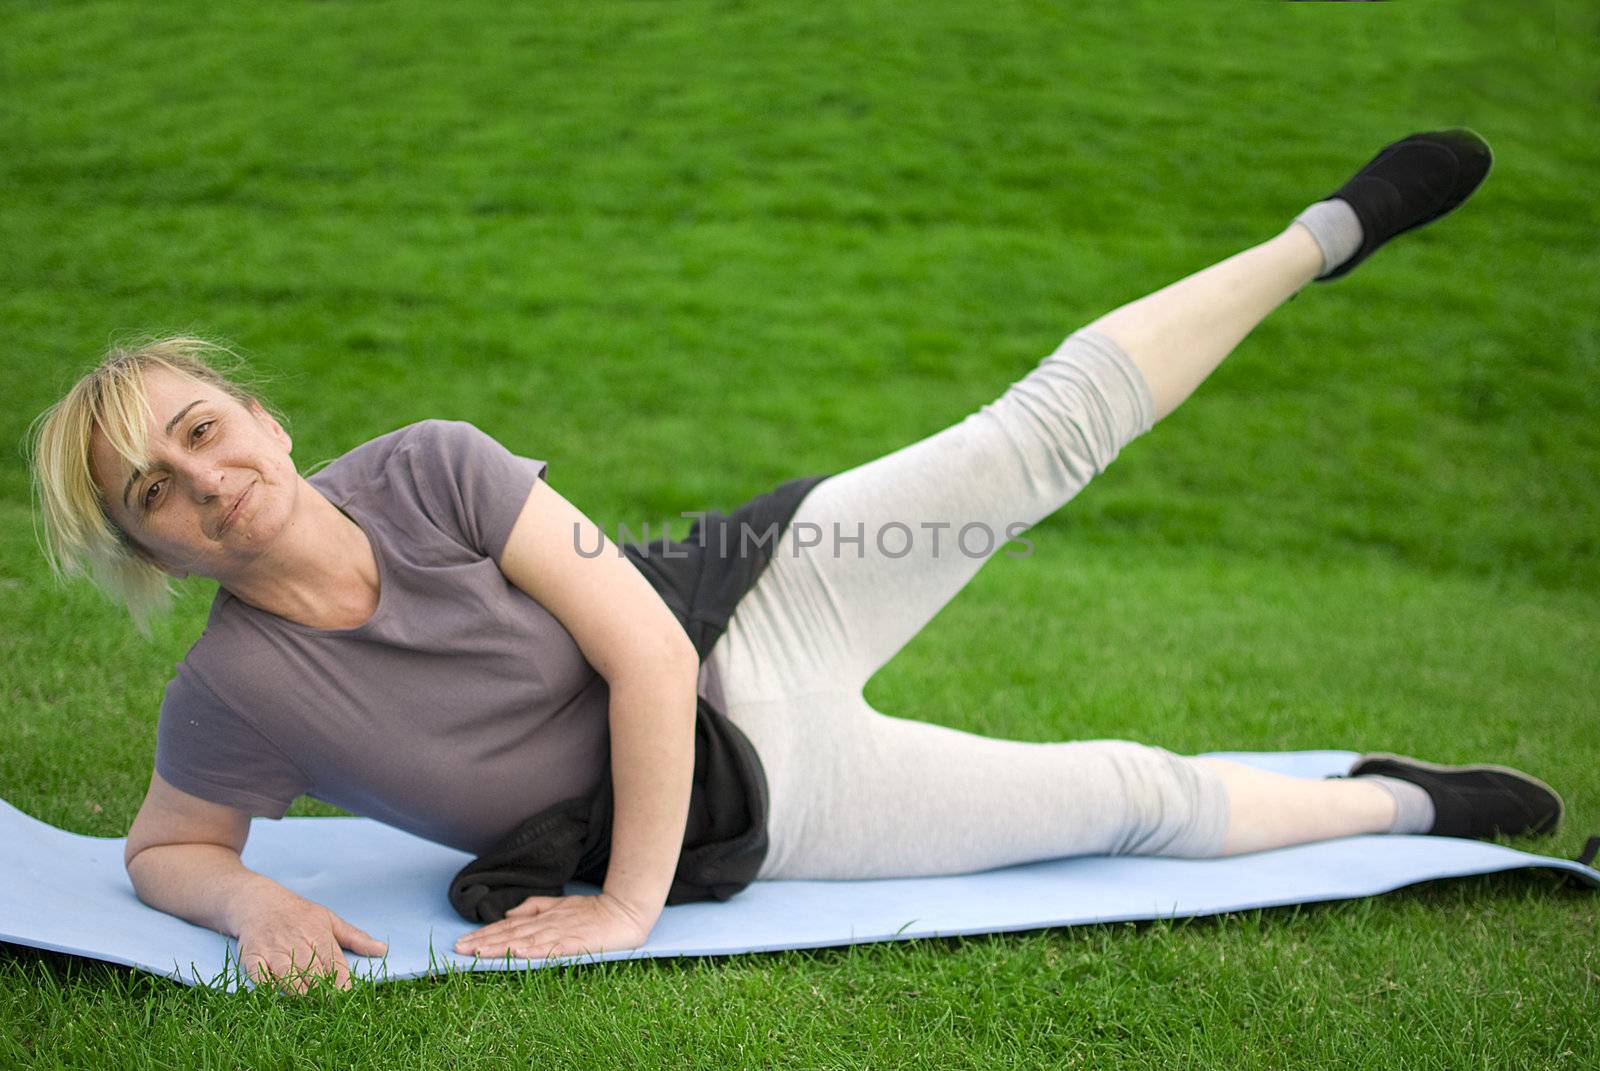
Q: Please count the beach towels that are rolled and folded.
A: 0